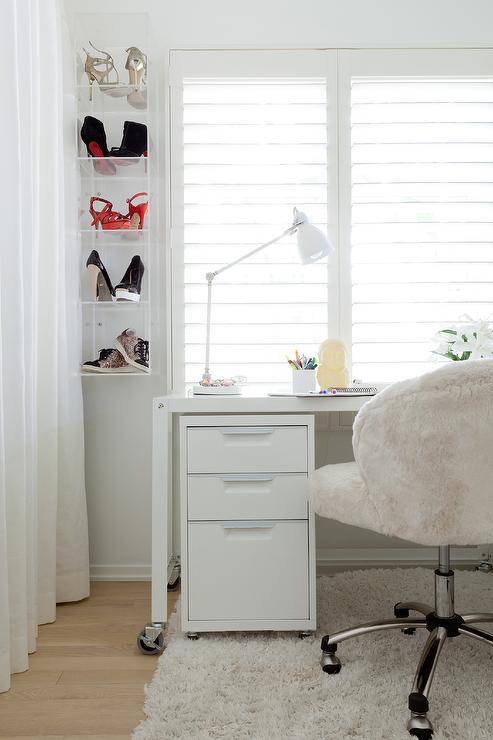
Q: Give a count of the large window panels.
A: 2